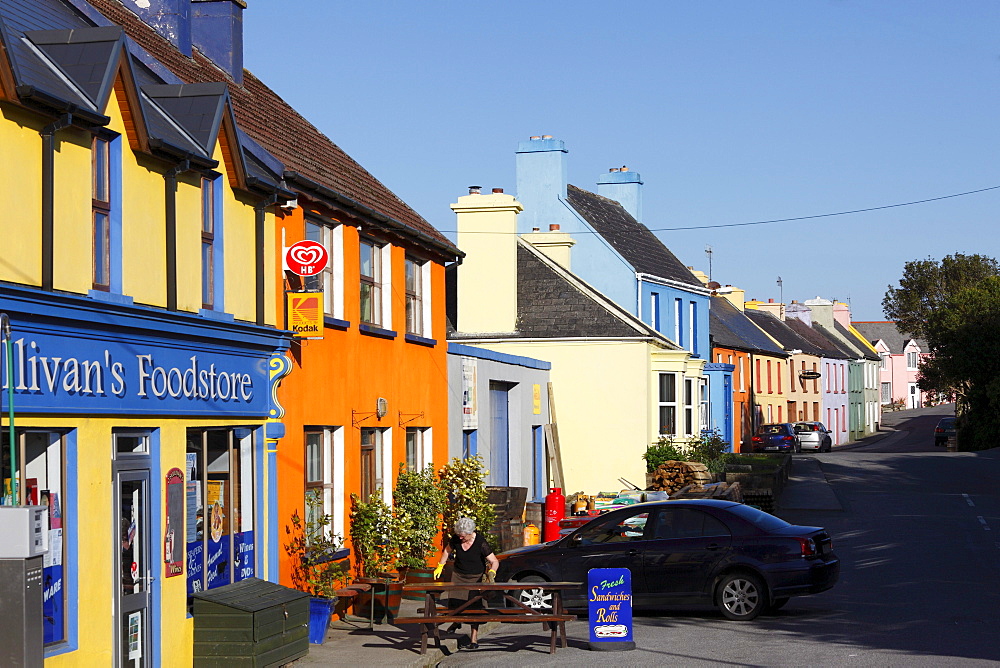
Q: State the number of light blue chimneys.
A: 2